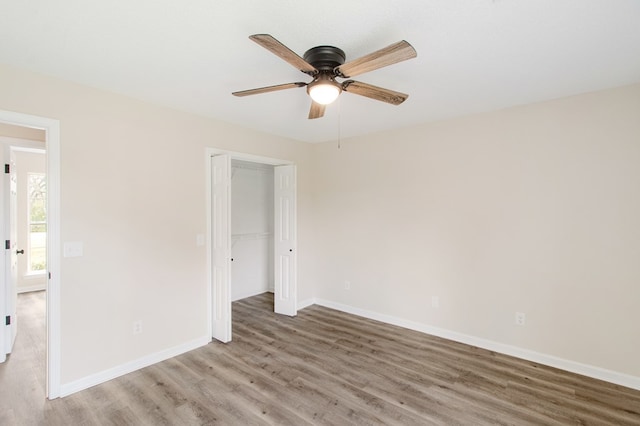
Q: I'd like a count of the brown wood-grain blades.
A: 5